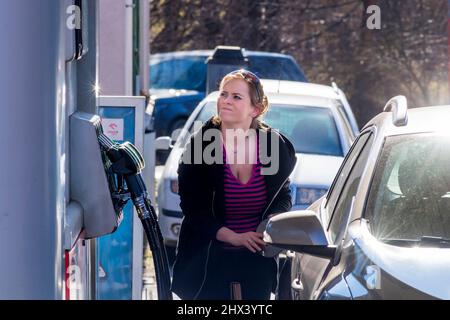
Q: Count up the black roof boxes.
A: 0